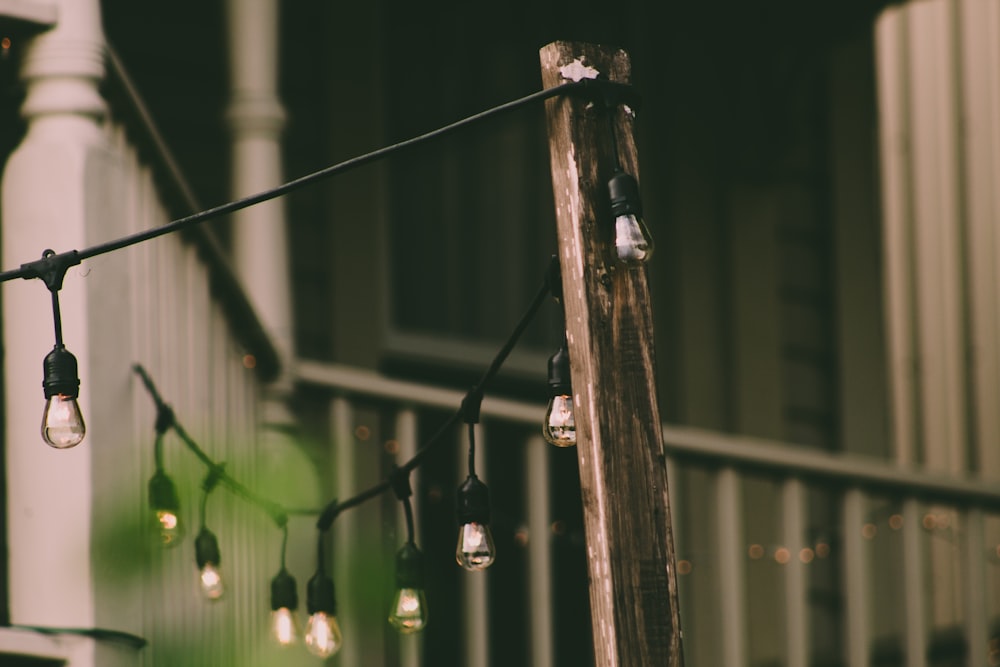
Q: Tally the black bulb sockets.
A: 9